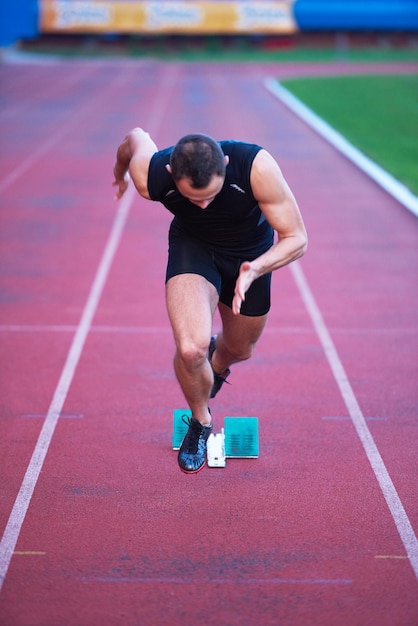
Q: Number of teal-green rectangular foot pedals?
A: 2